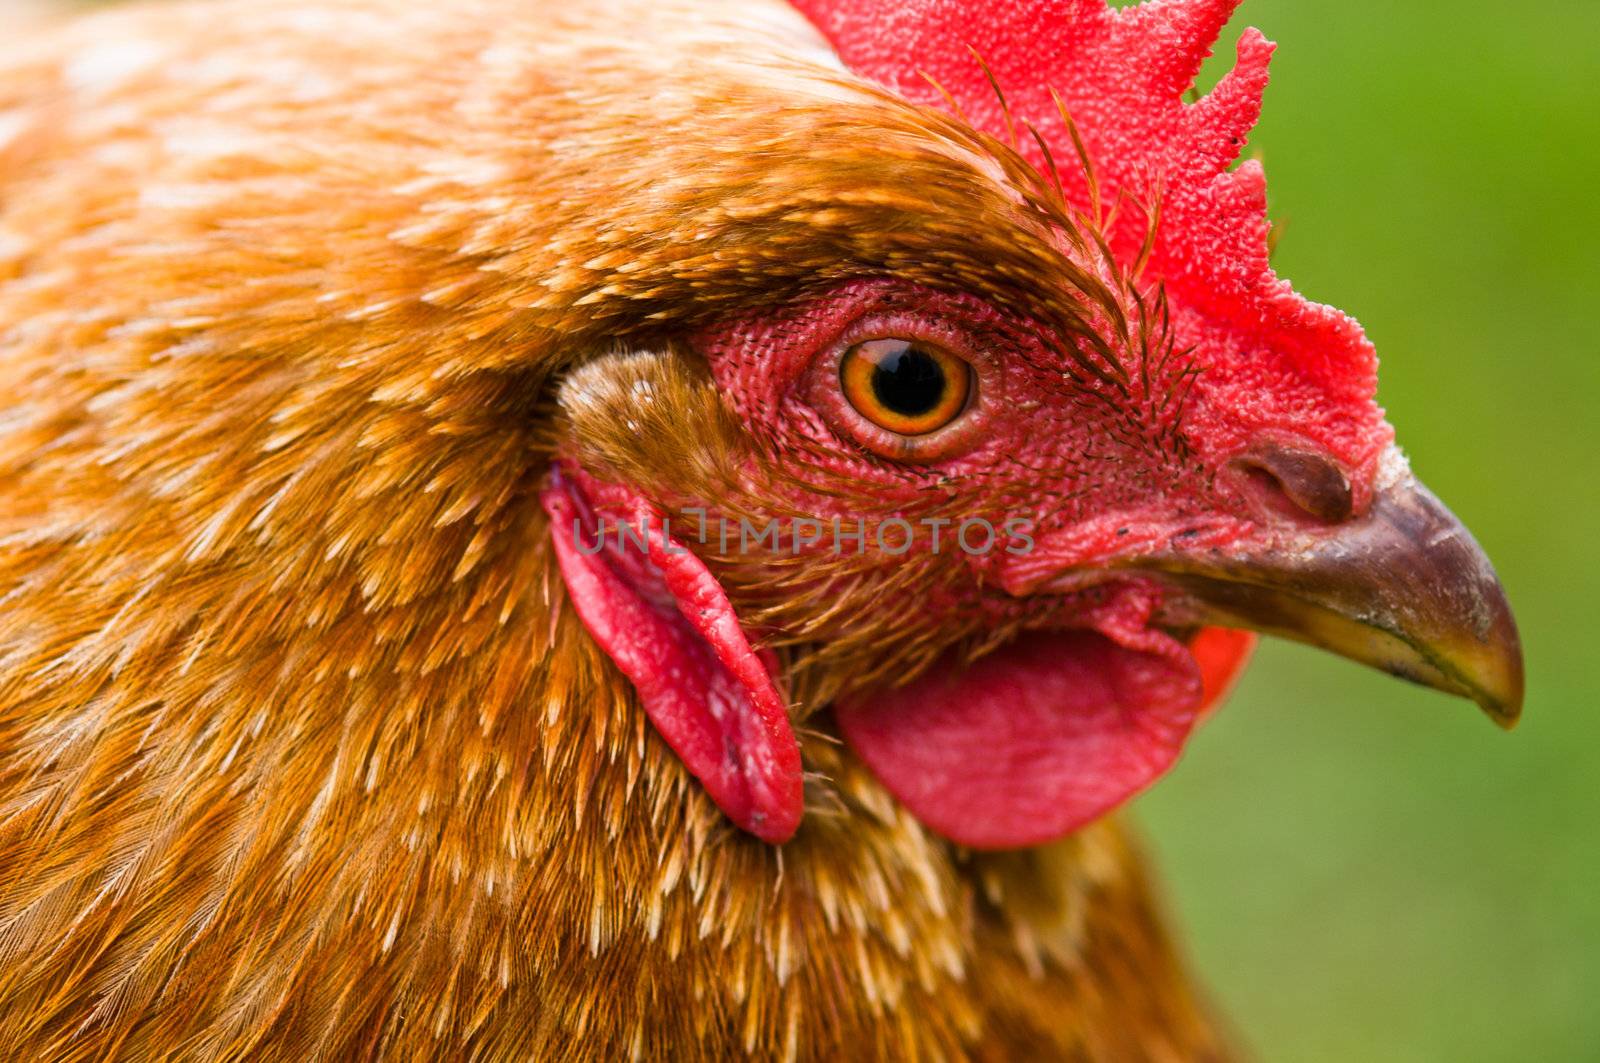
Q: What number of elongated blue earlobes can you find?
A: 0